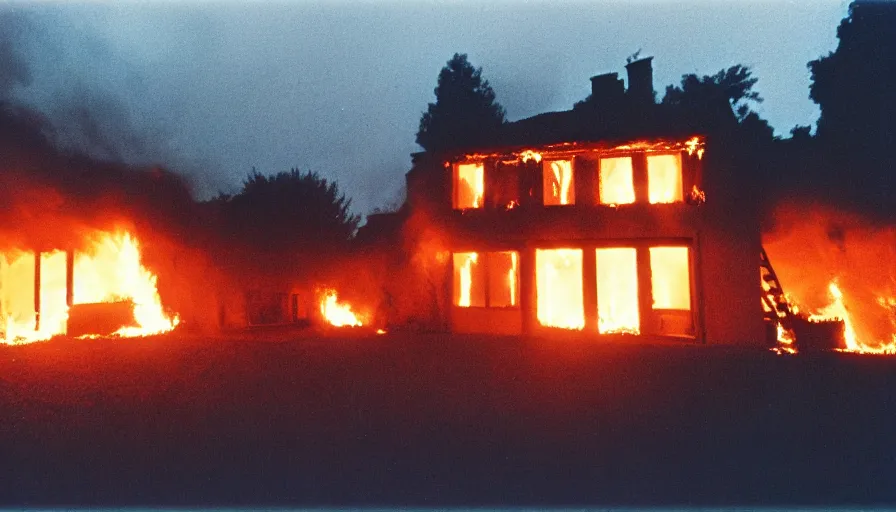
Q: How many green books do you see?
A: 0